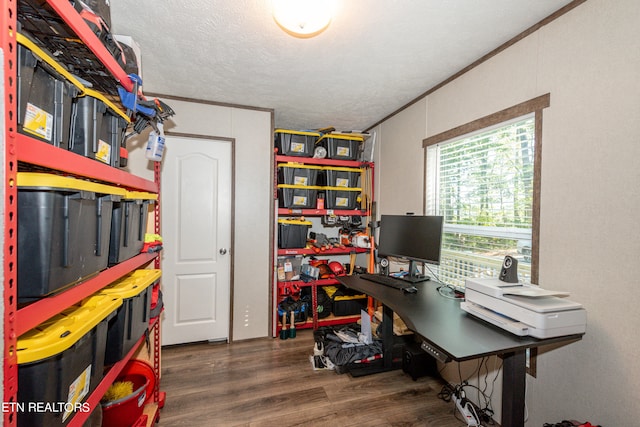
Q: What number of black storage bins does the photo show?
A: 14